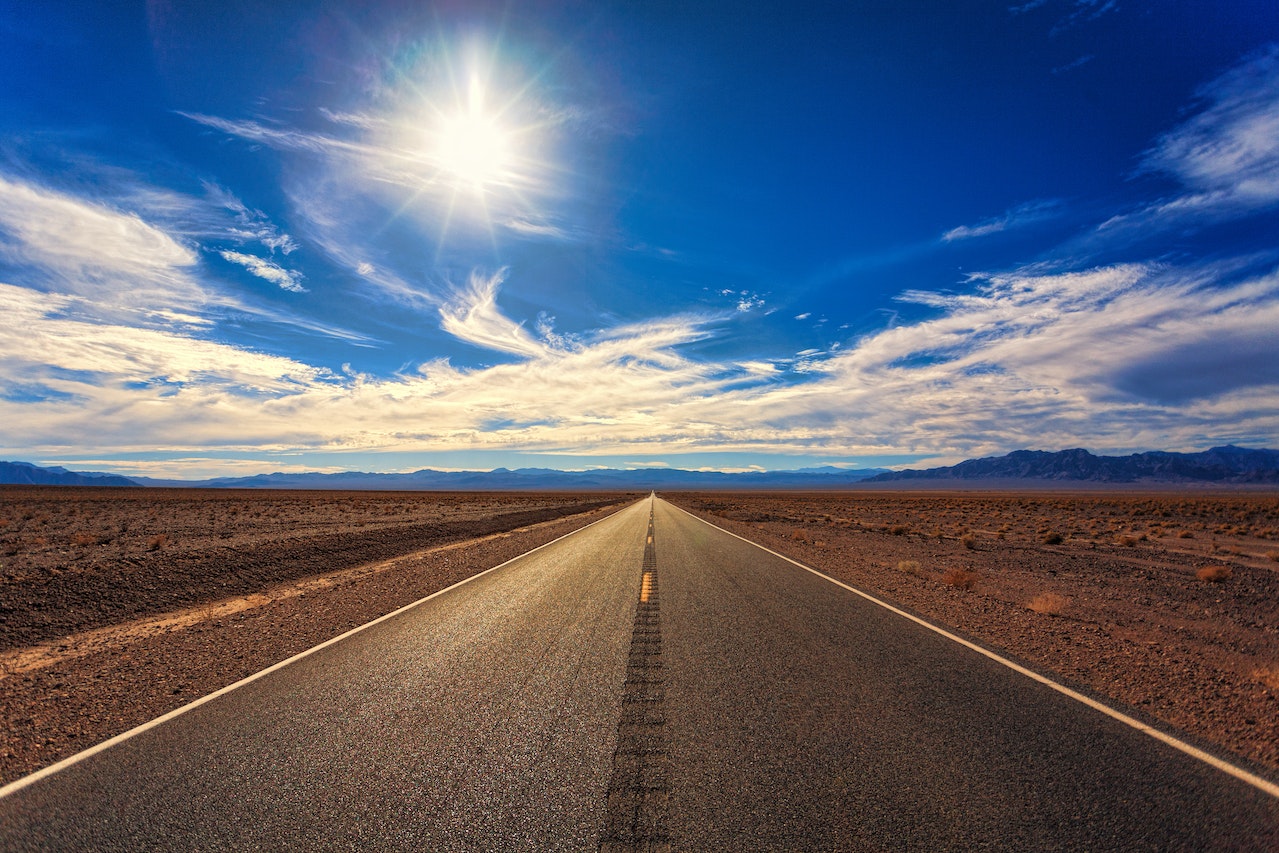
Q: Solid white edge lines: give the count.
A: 2